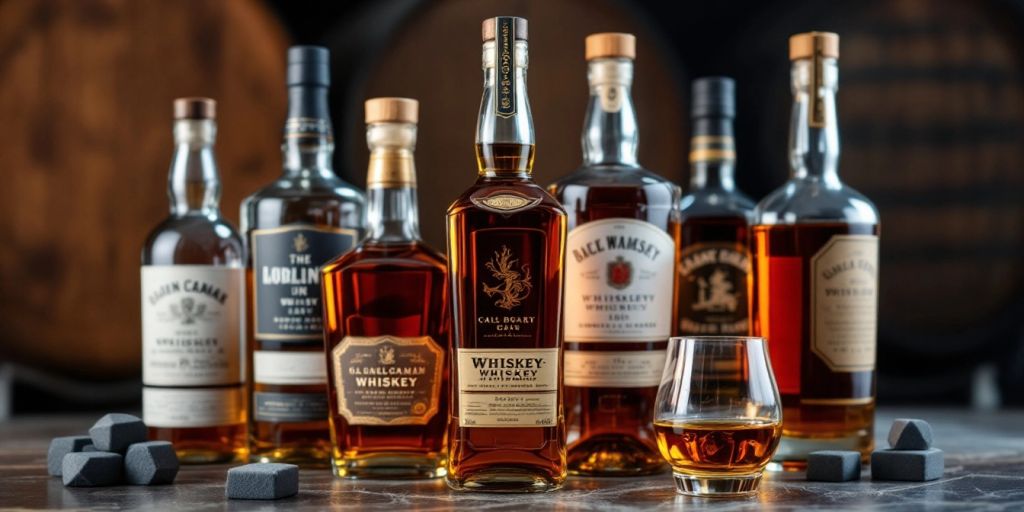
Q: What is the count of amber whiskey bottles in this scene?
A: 7